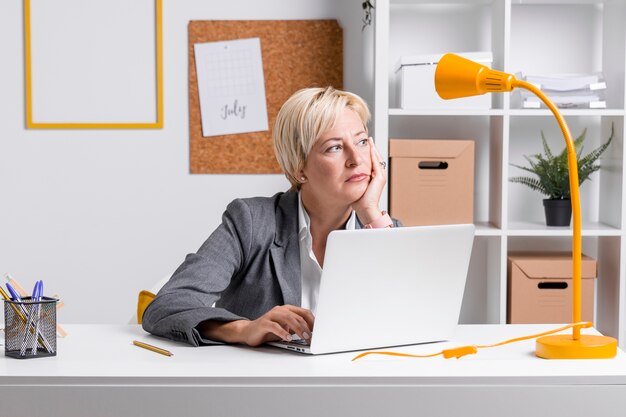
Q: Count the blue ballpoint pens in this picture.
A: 3